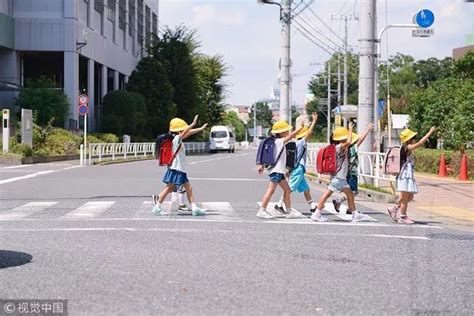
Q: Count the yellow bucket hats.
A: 6